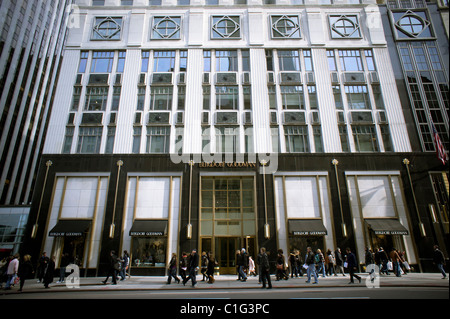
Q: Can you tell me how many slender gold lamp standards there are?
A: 6